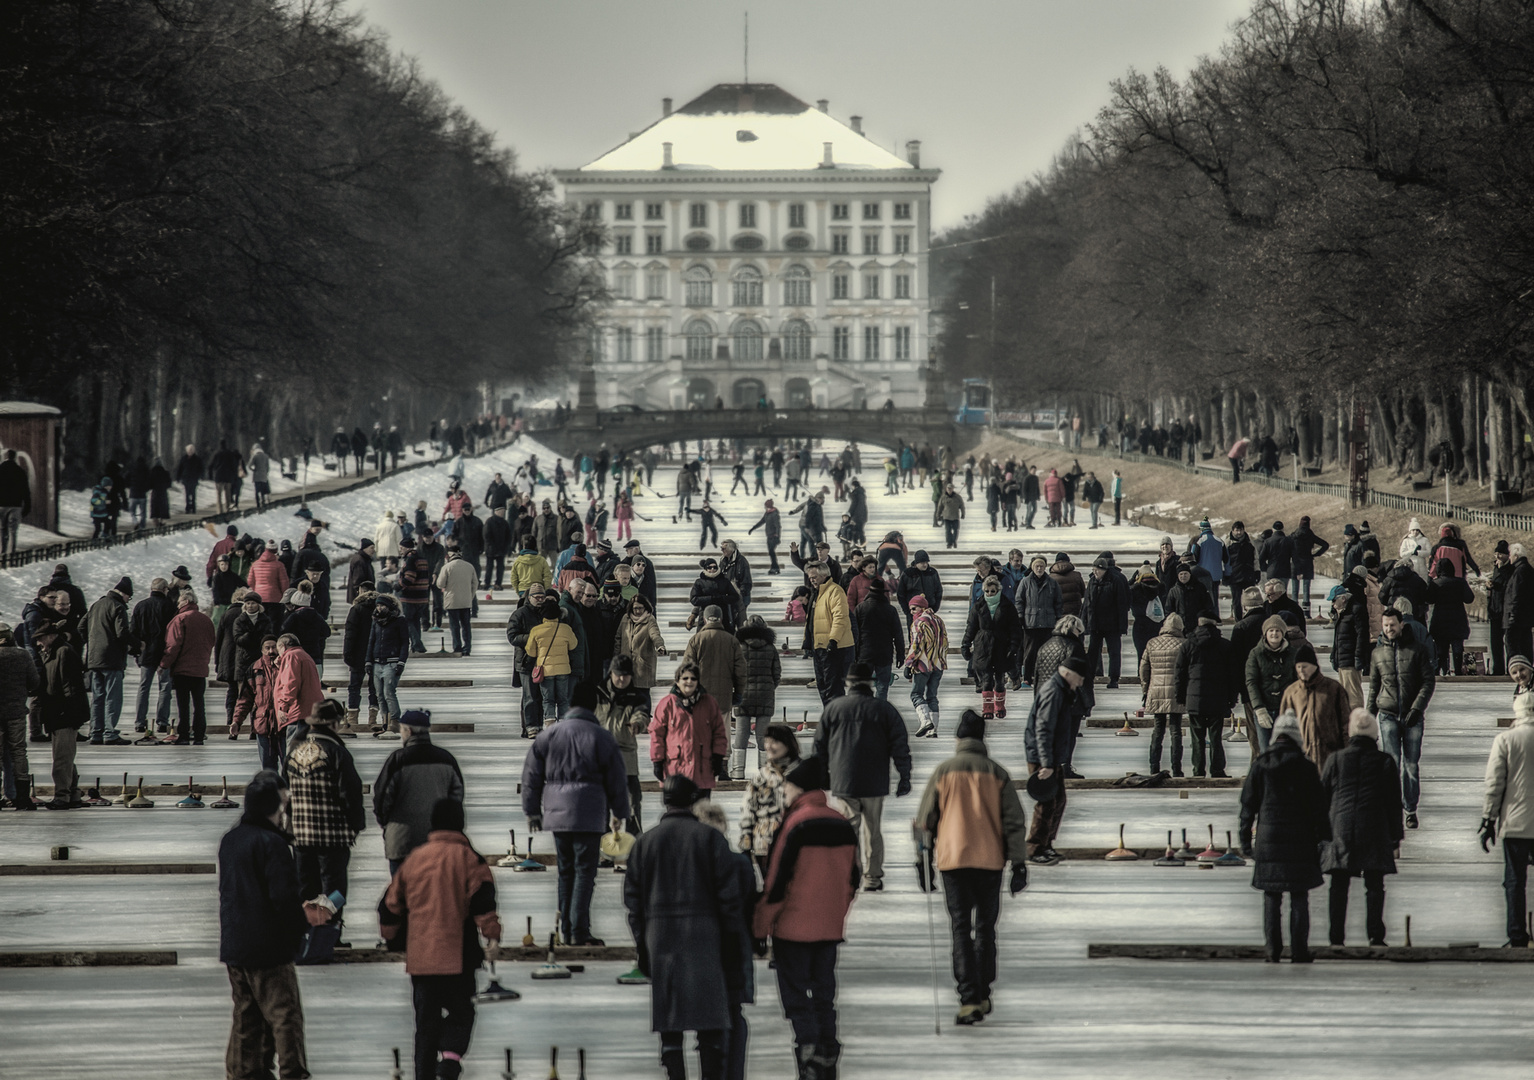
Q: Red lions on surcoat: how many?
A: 0